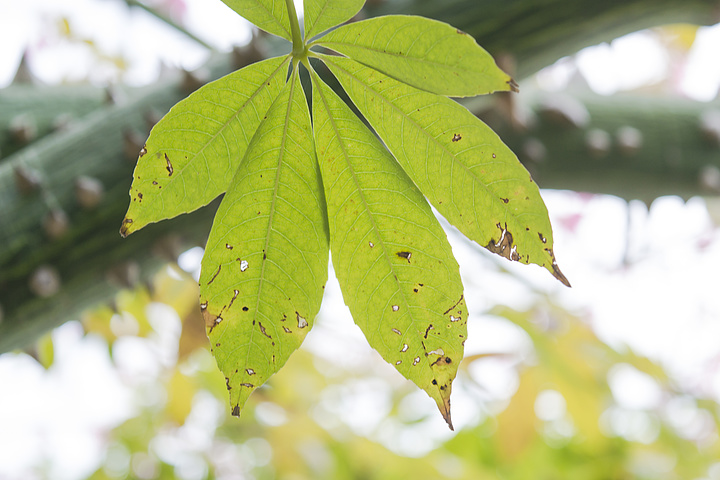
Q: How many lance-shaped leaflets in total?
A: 7